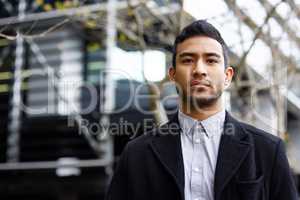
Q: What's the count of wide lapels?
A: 2